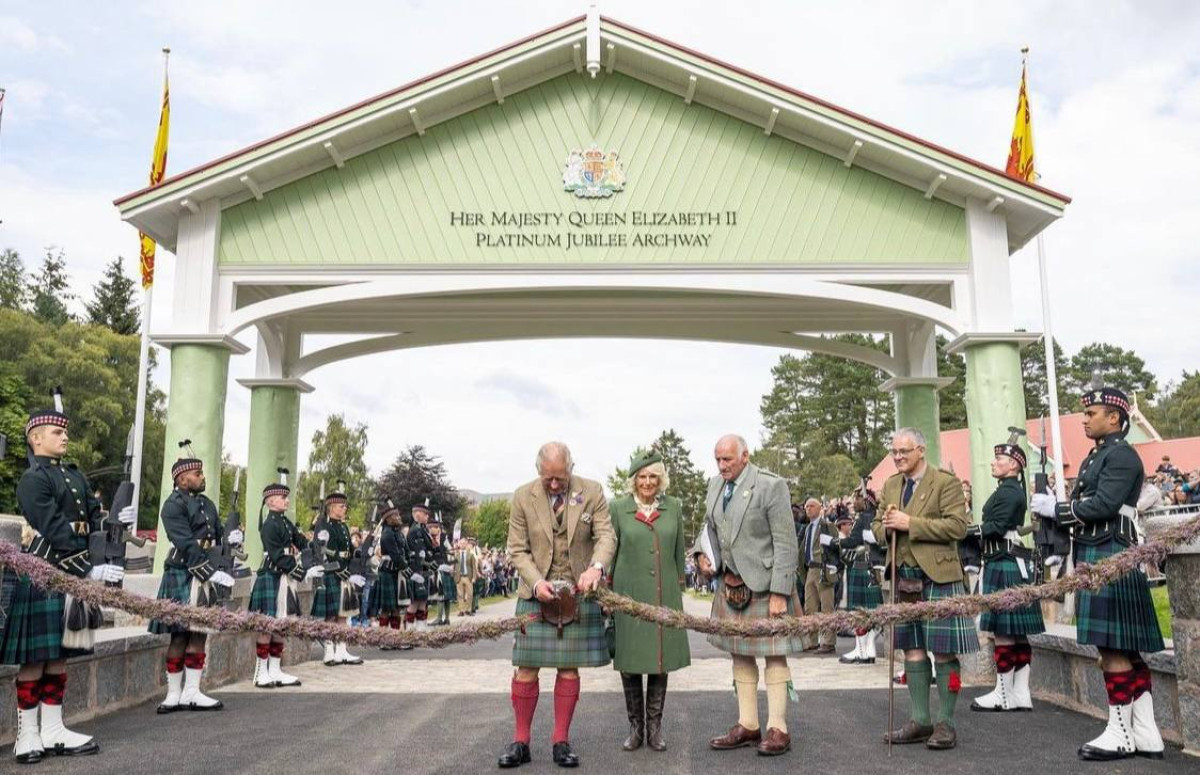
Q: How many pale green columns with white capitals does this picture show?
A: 4